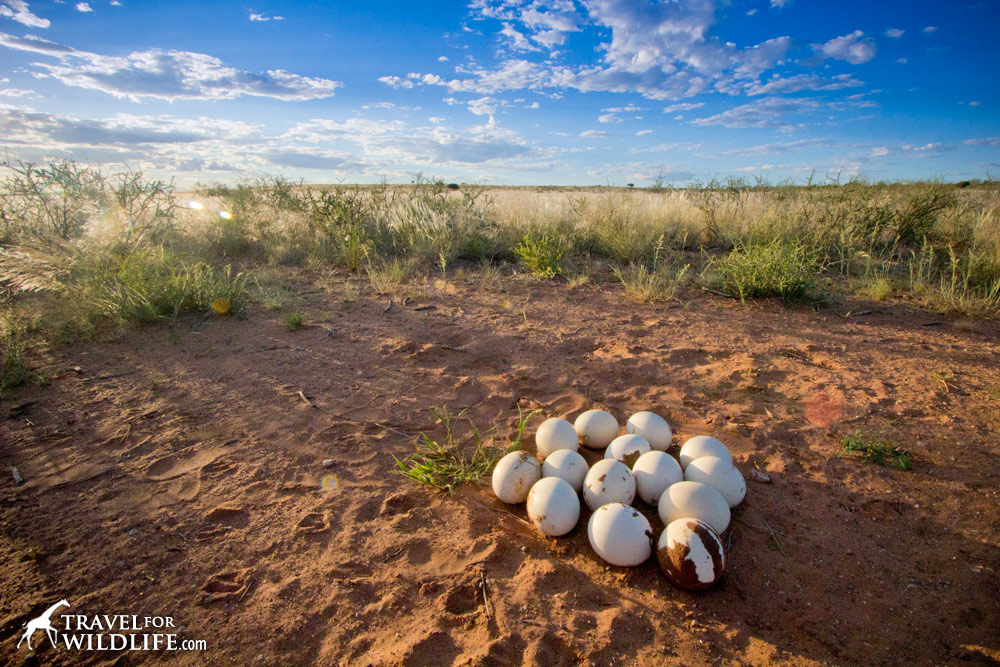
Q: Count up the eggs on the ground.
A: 14